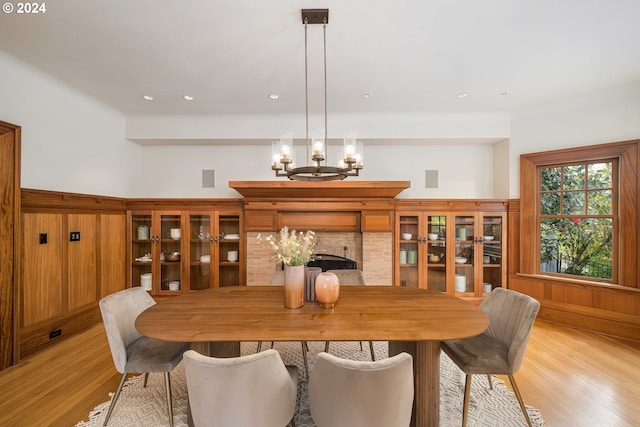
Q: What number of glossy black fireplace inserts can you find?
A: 1